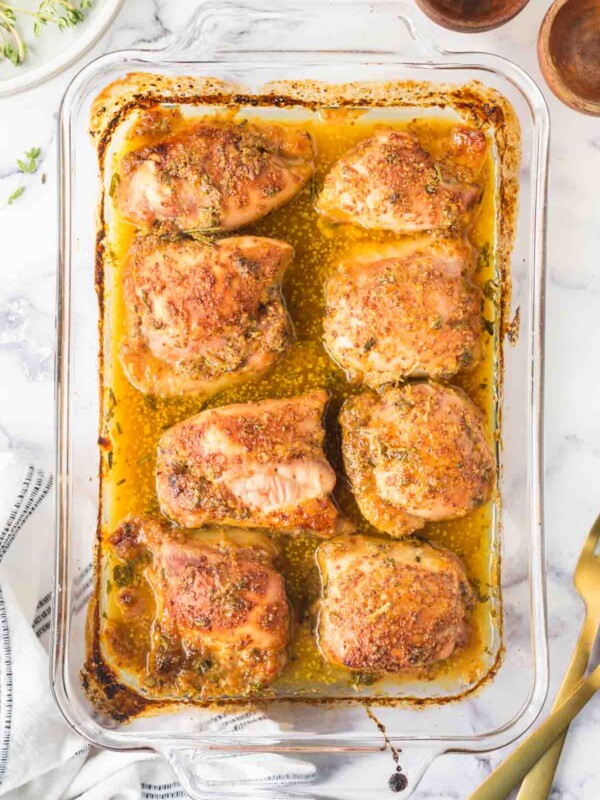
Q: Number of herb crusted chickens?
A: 8